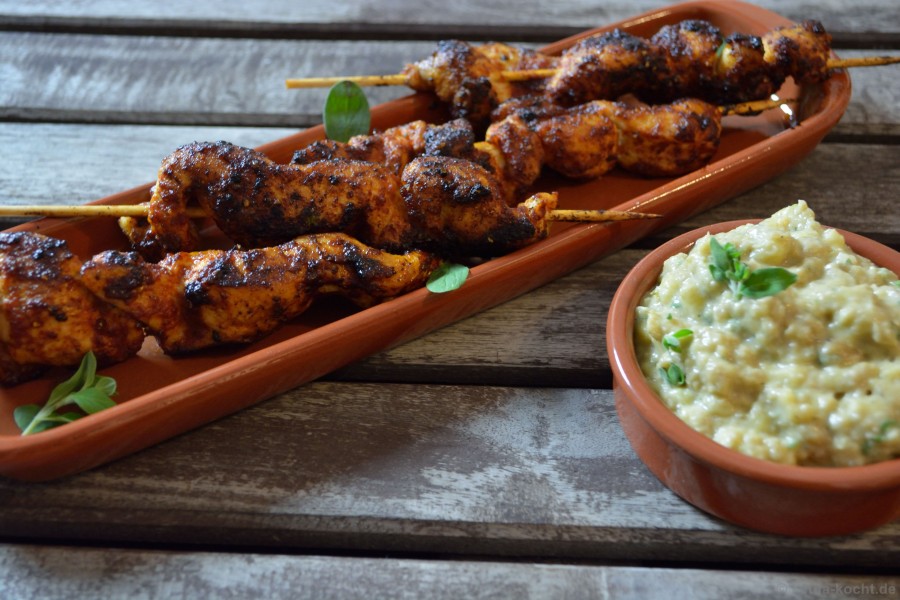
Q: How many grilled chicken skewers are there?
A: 4